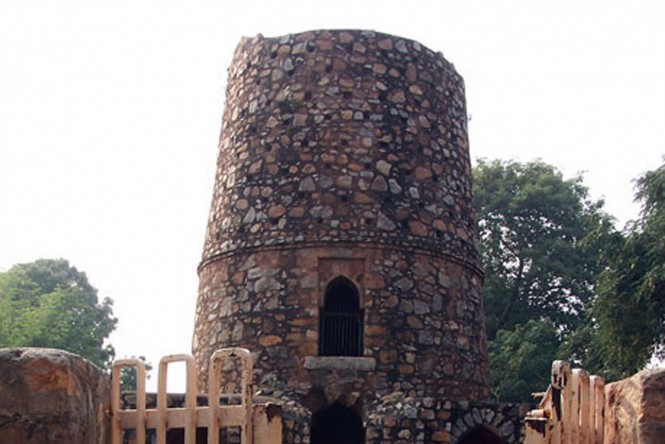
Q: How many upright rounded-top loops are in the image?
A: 6